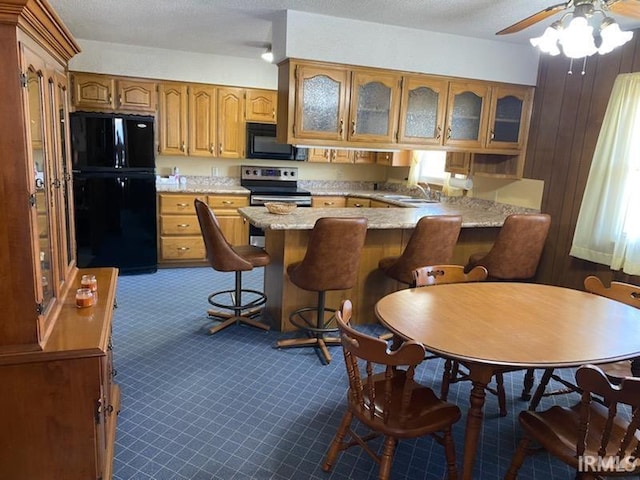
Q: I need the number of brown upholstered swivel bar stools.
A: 4